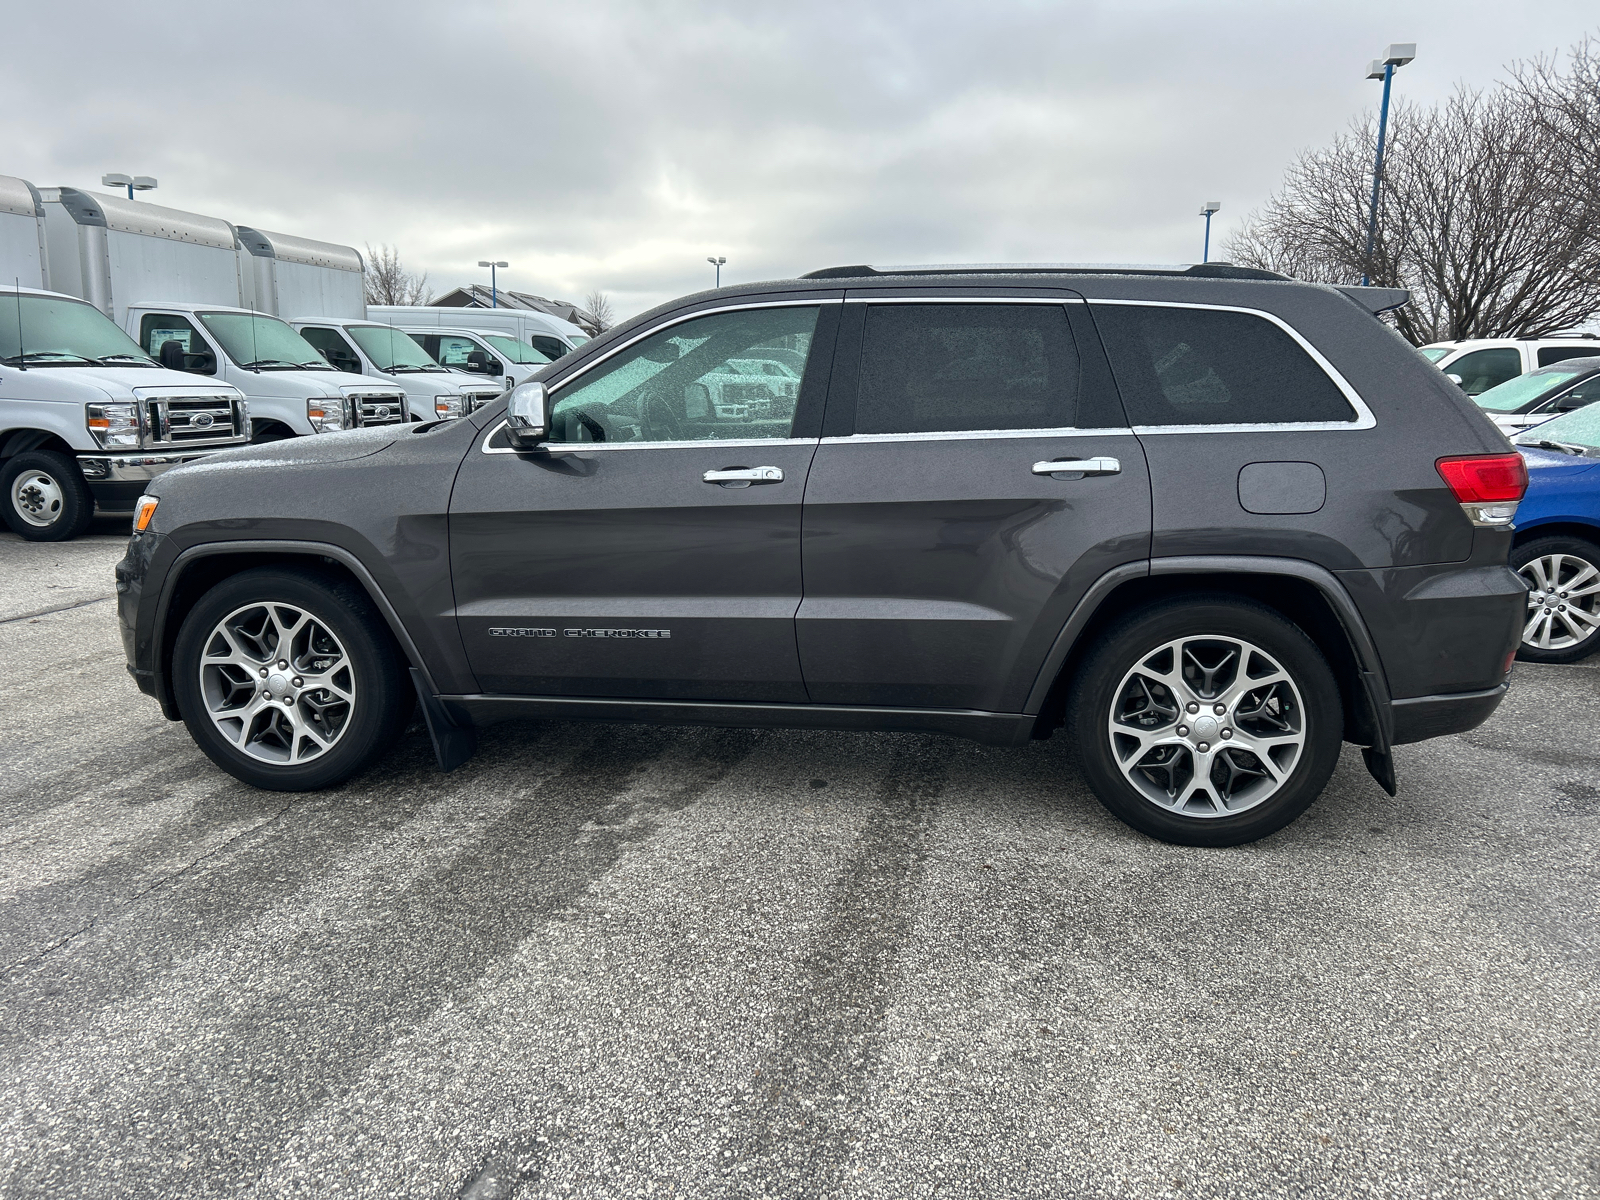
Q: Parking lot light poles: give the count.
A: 5